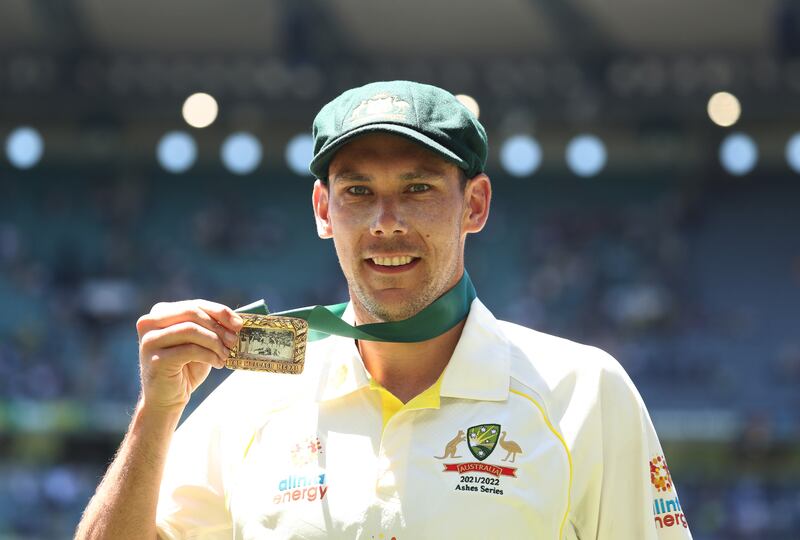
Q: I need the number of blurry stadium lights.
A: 11